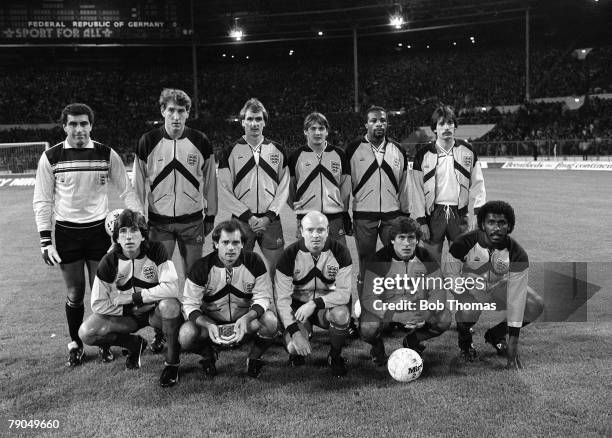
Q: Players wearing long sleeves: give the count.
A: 11